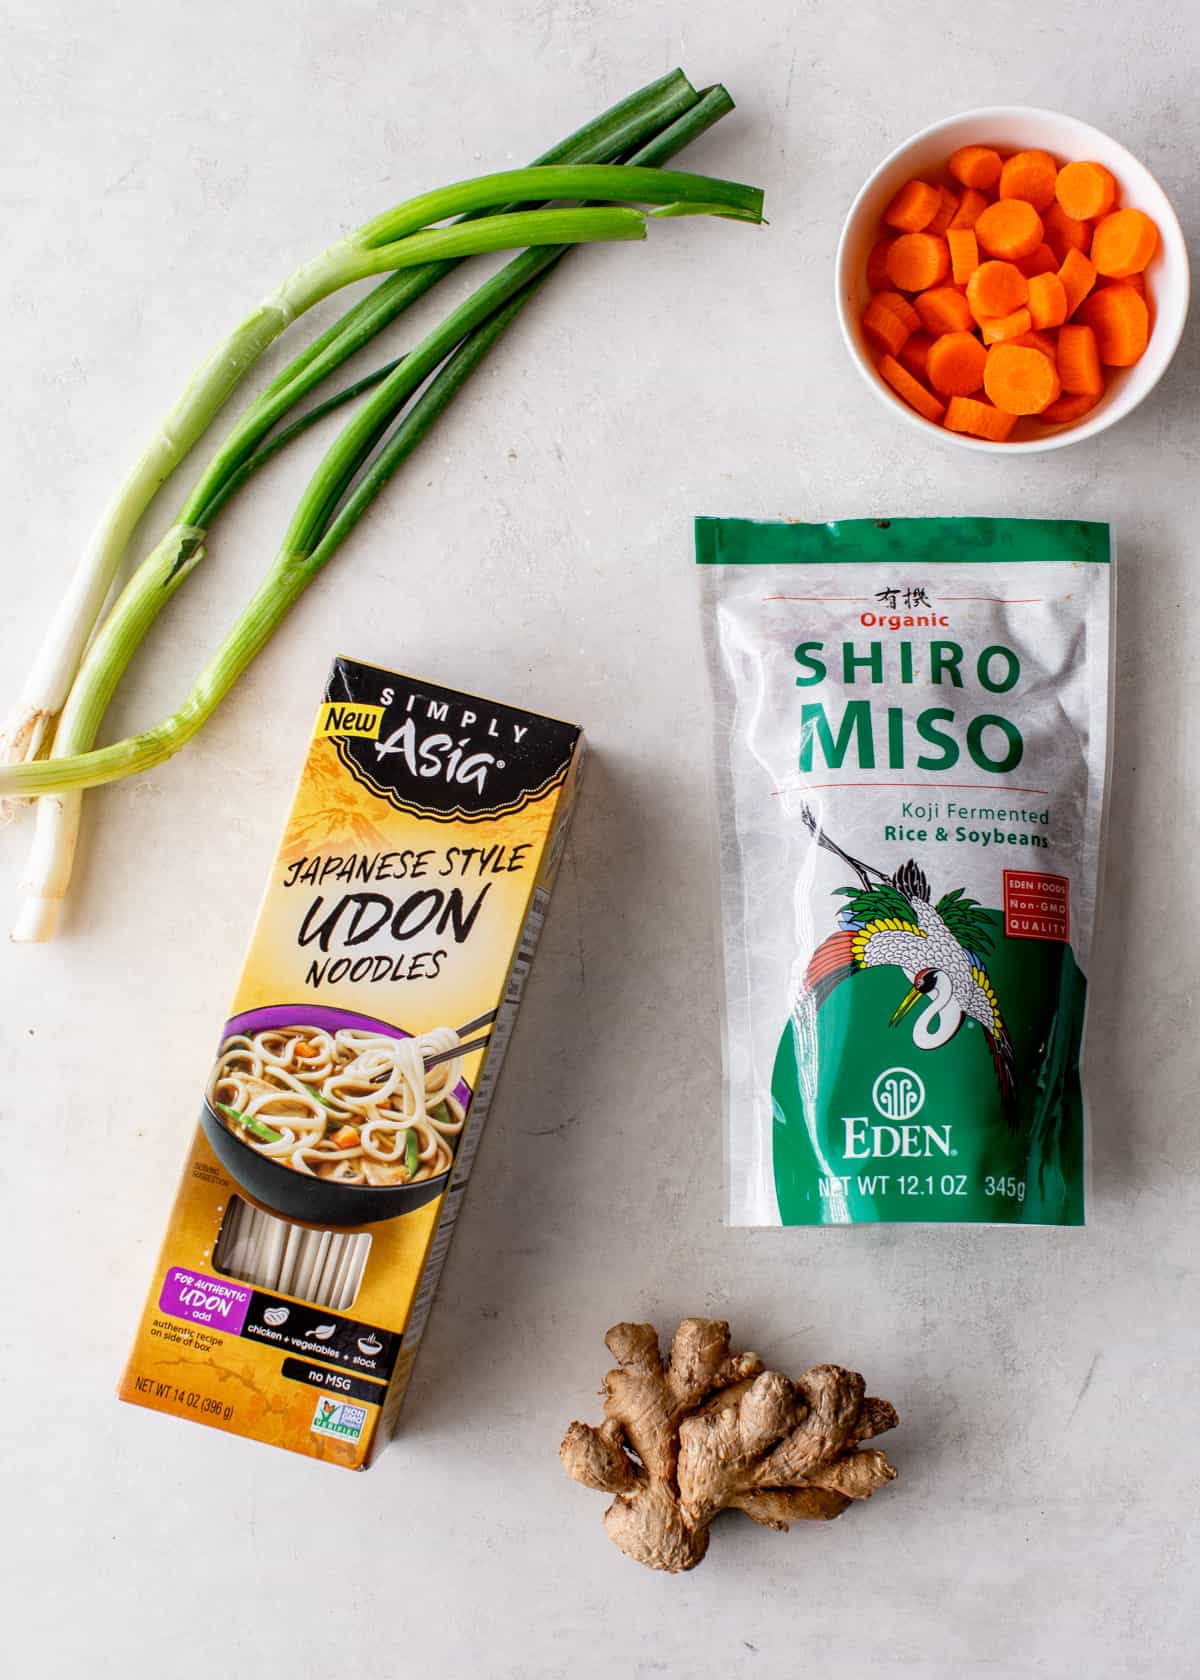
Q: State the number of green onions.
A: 3